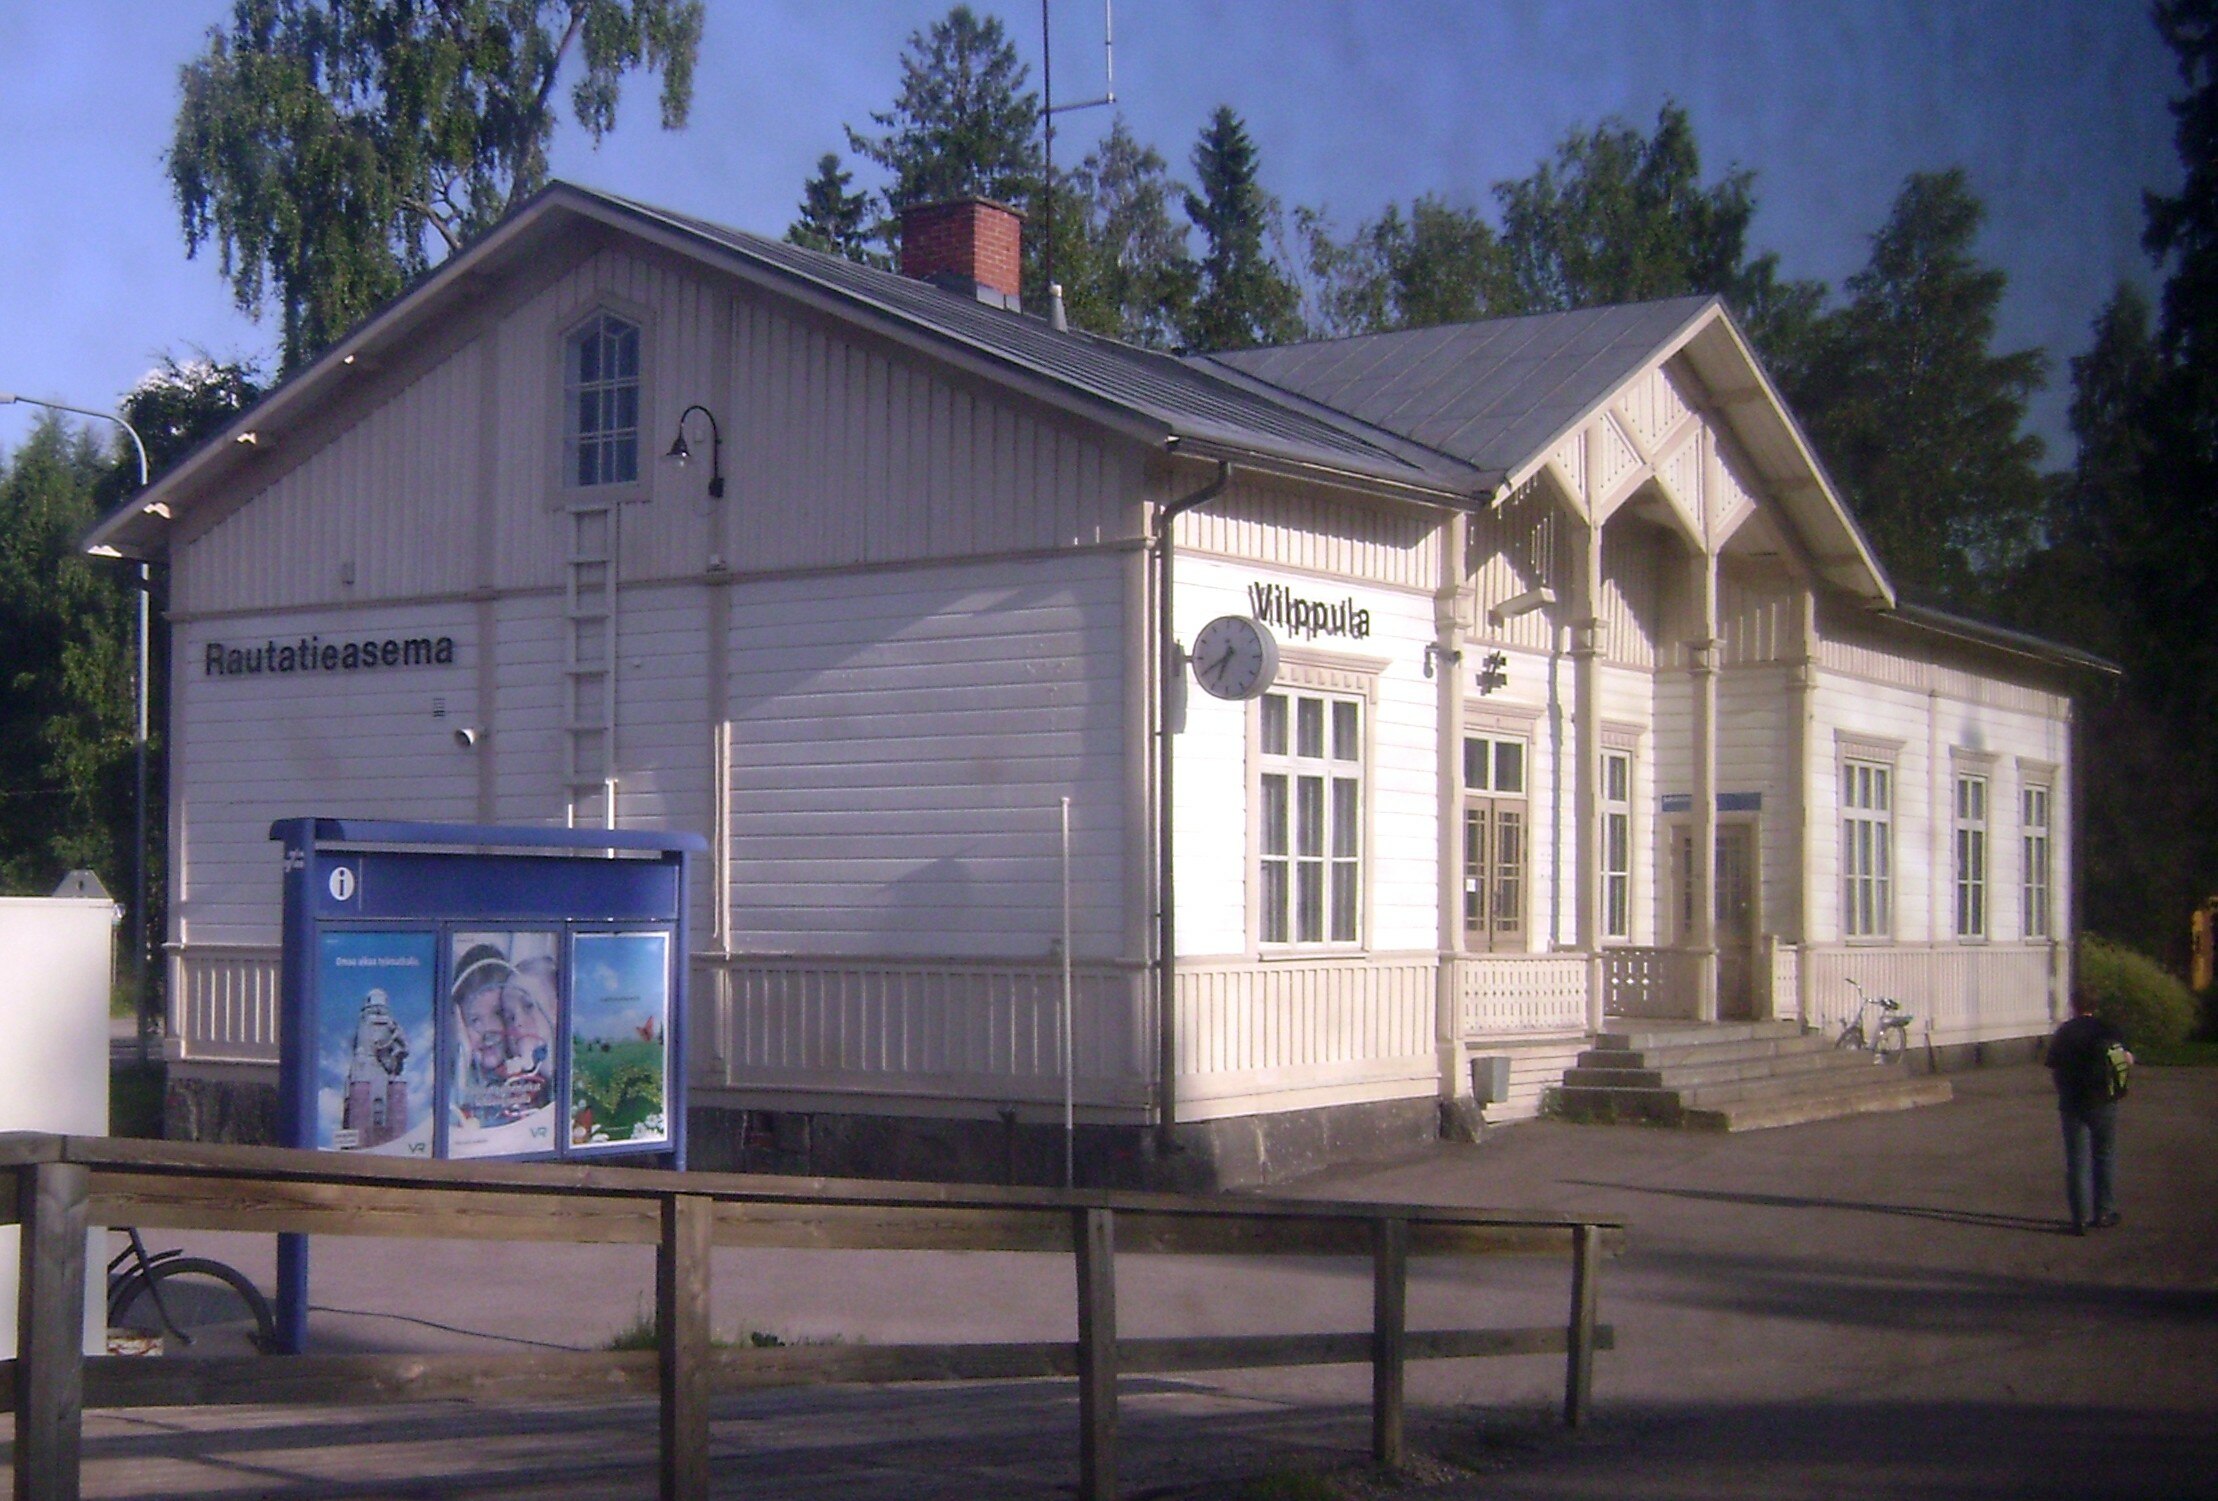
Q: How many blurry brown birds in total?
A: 0